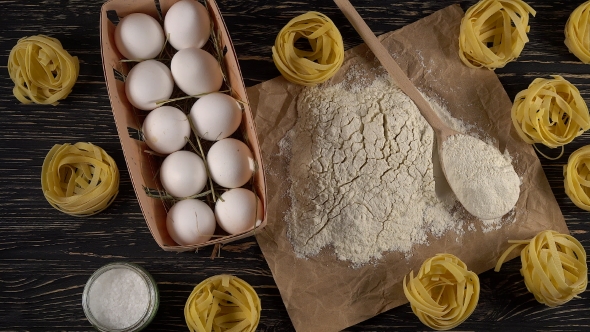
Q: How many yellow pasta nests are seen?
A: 10